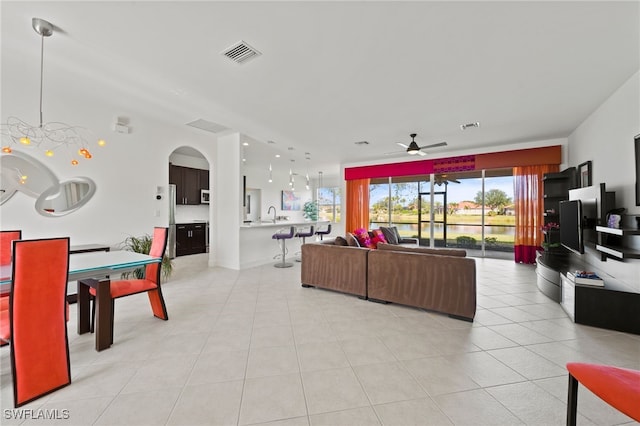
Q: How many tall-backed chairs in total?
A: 3